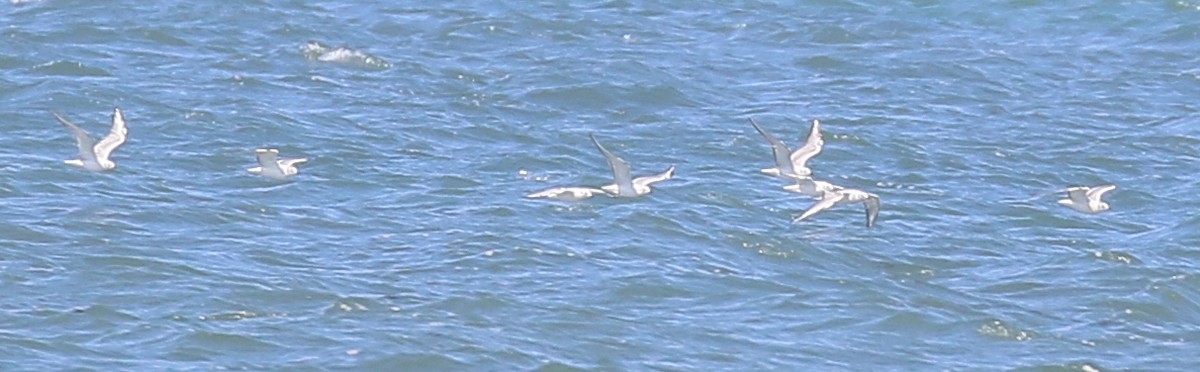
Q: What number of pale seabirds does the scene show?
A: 8